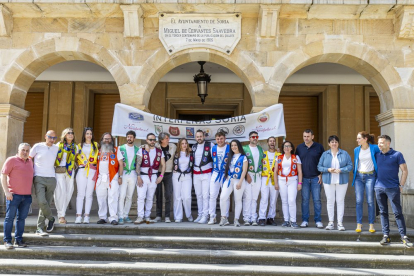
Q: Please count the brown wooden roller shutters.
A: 4